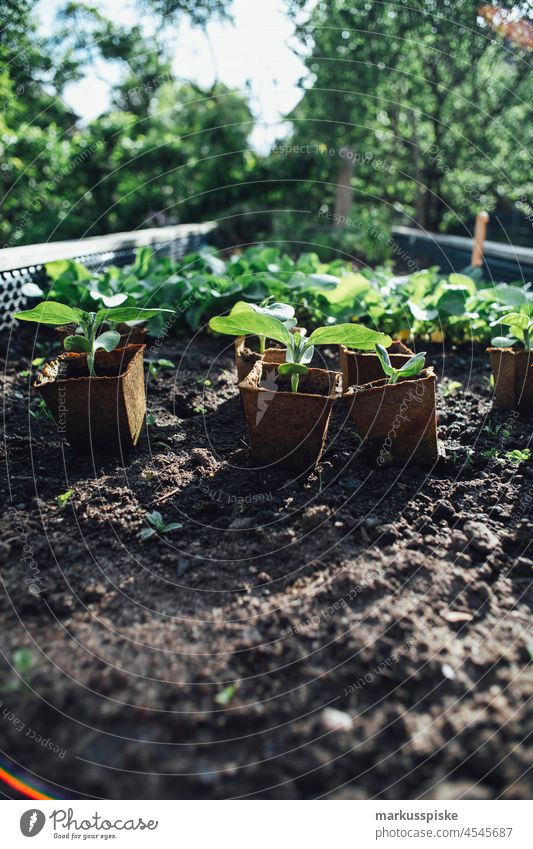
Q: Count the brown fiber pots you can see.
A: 7